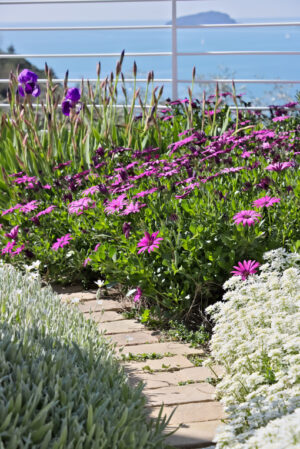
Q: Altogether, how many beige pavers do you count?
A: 11